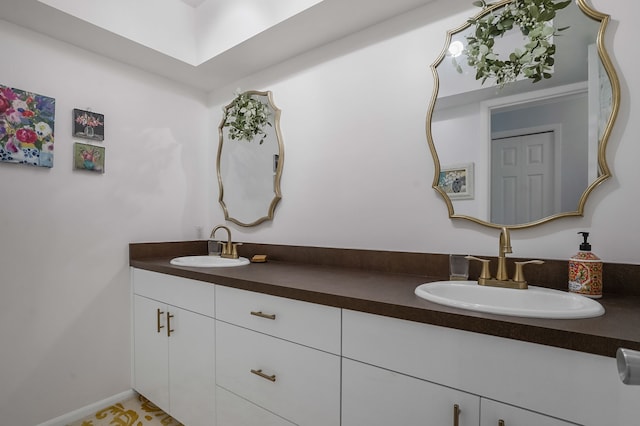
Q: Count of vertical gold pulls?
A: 4